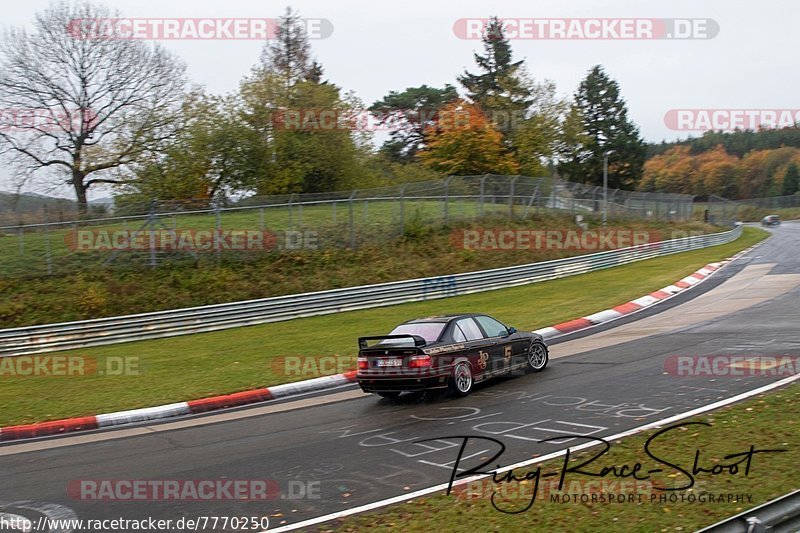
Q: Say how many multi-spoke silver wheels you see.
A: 2